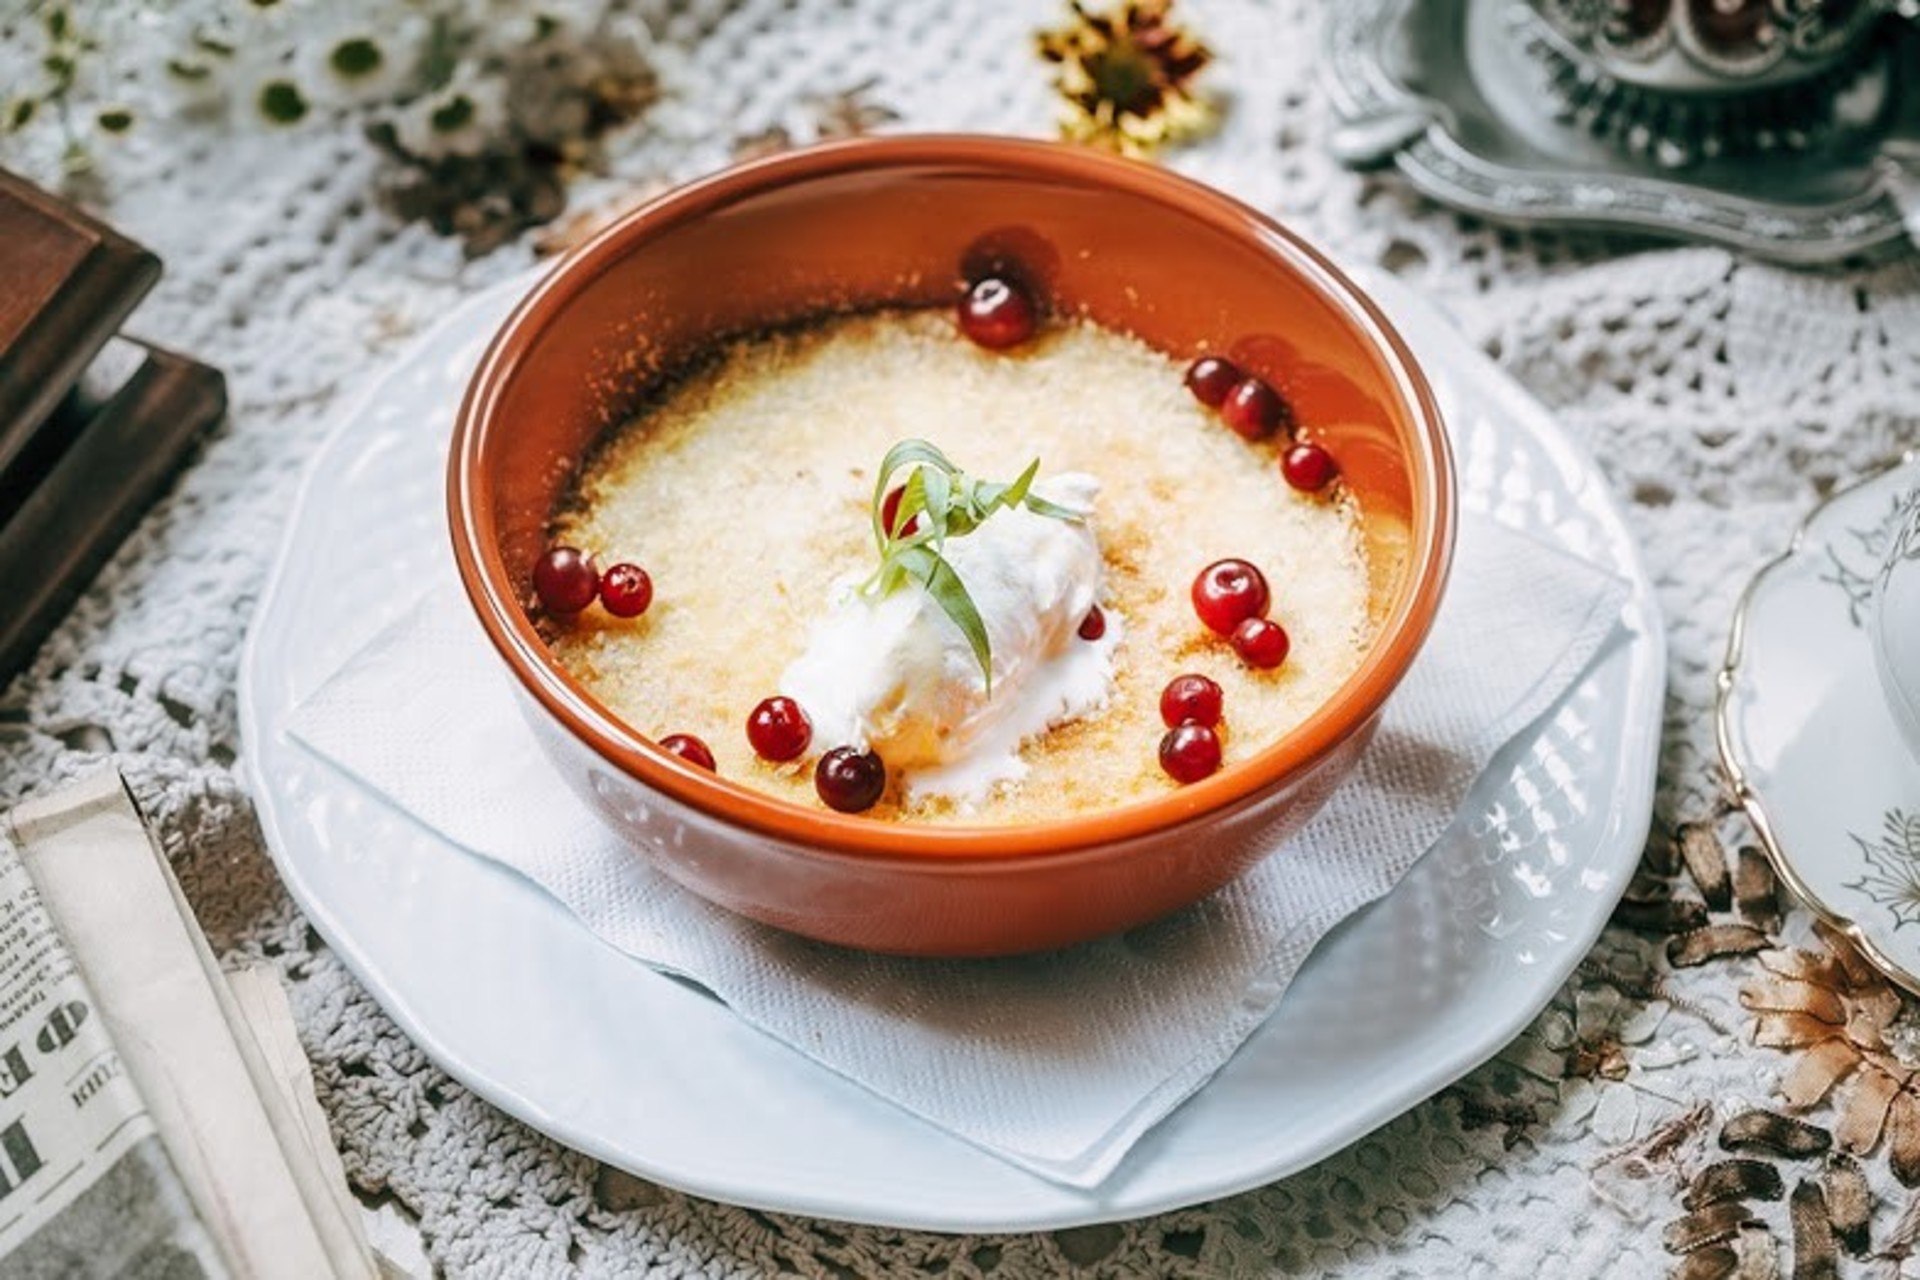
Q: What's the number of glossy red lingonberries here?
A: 15